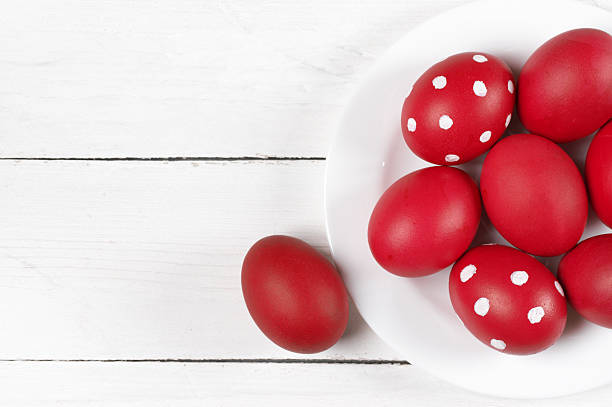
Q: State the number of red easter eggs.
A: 8